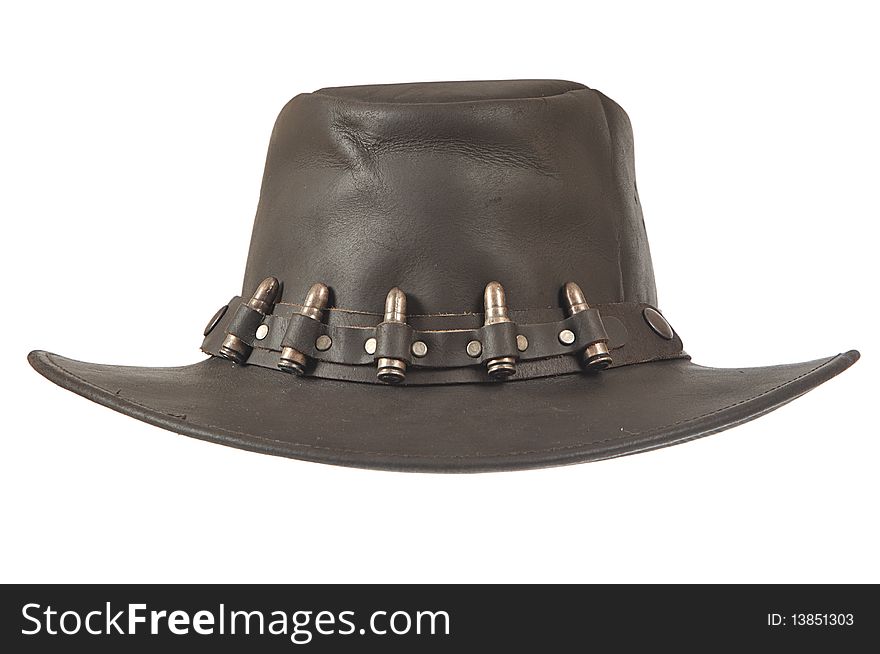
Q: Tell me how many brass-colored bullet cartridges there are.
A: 5